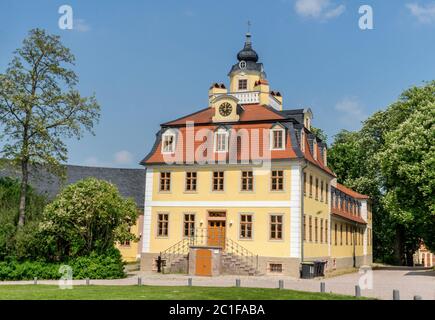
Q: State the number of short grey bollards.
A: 10